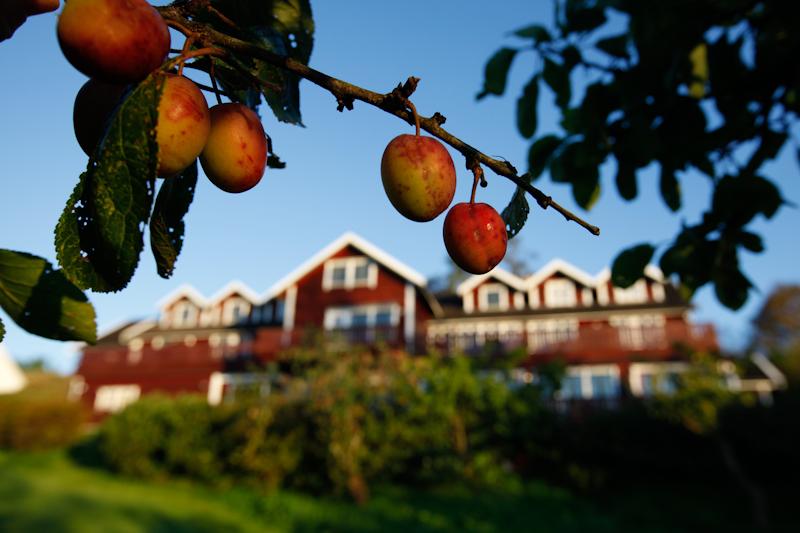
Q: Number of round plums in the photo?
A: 6